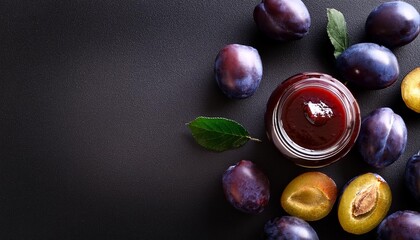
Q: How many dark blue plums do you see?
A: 9